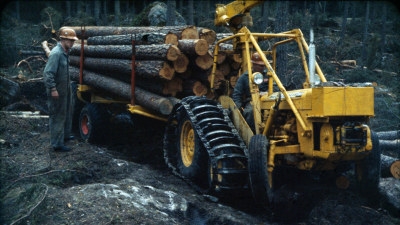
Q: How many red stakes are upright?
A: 2